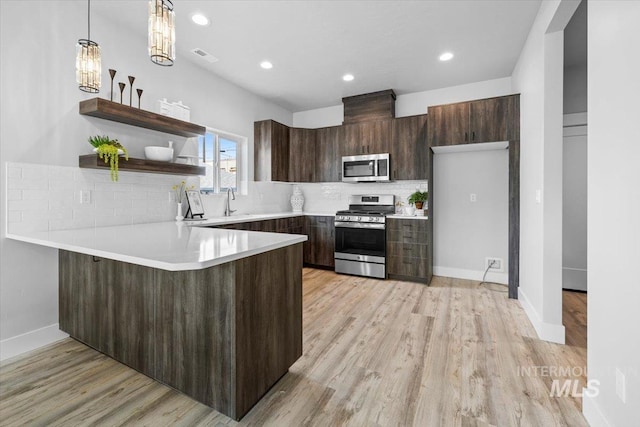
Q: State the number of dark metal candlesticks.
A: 4